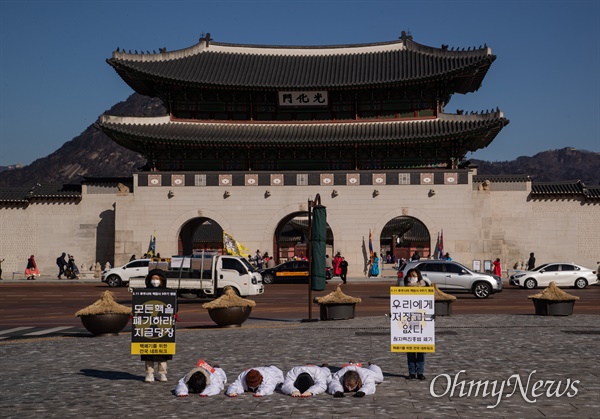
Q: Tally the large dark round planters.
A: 5